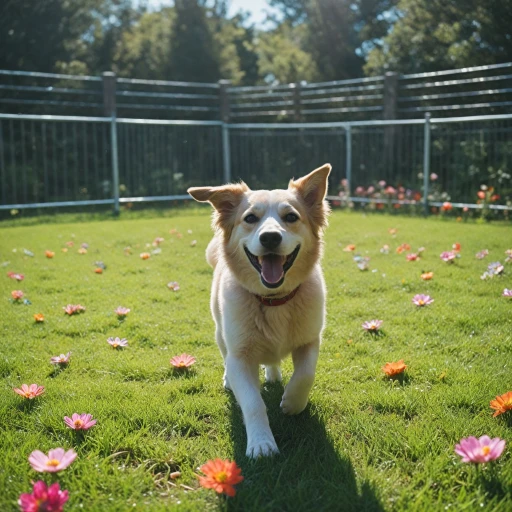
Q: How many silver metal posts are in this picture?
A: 4